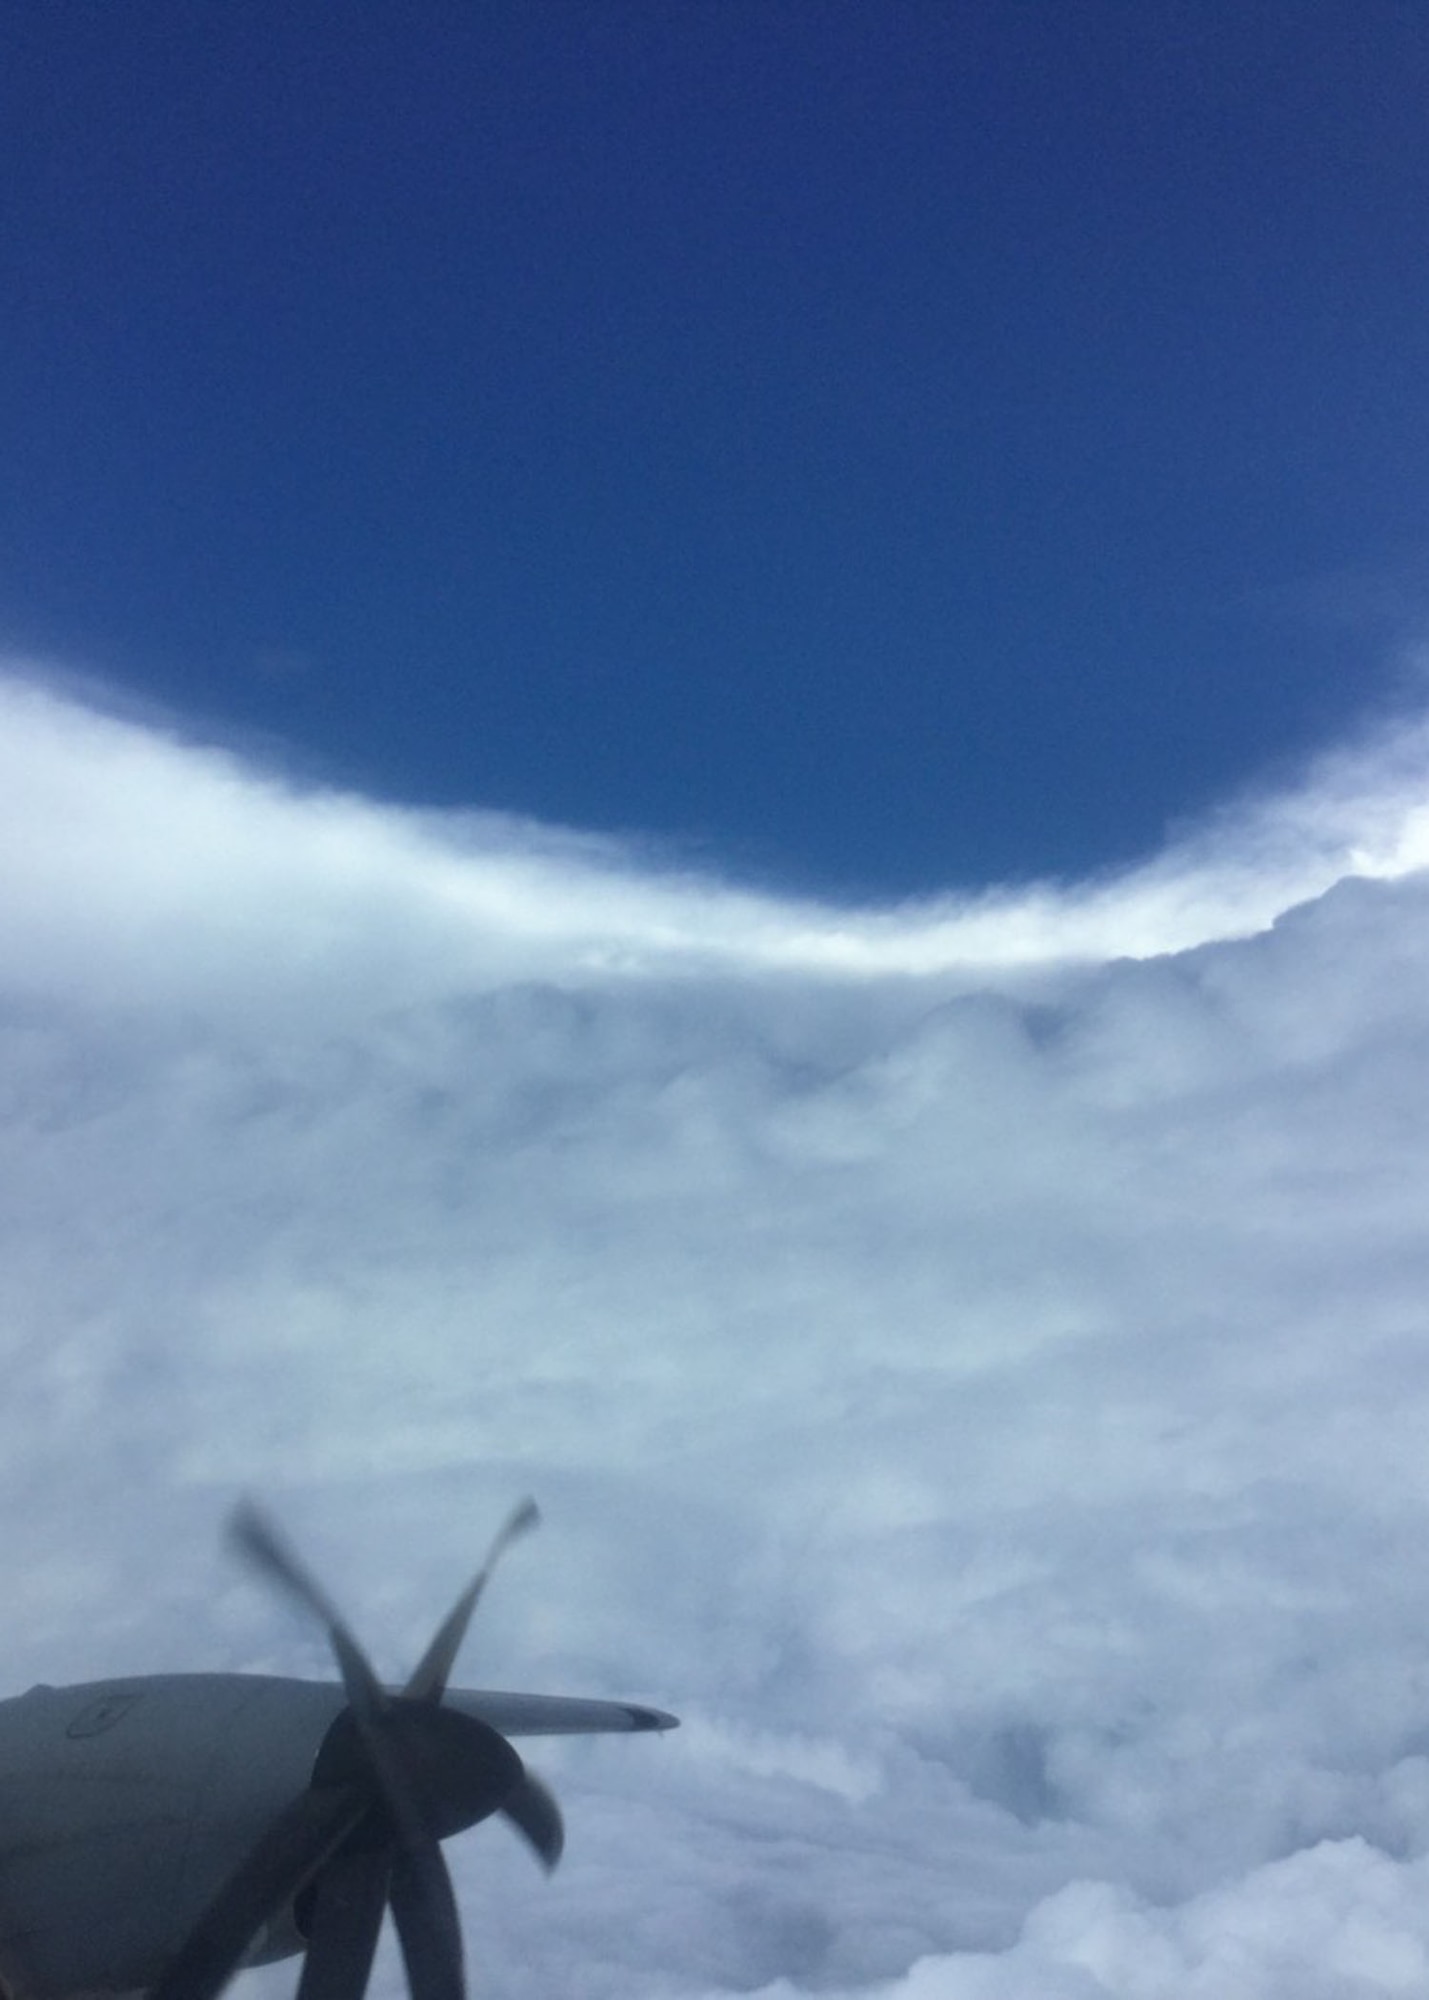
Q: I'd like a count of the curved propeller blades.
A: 6